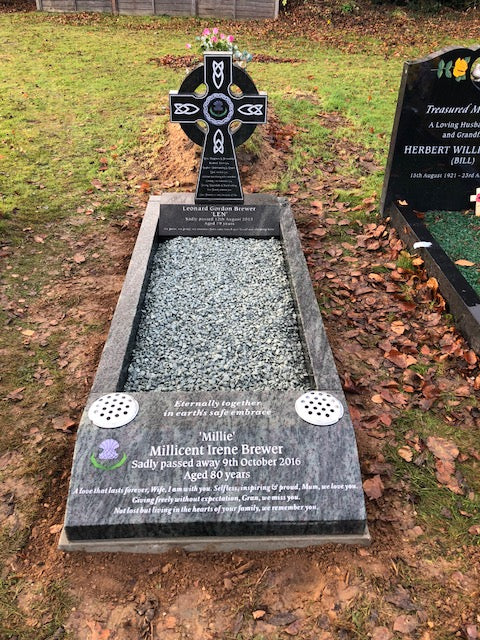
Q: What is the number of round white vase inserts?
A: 2